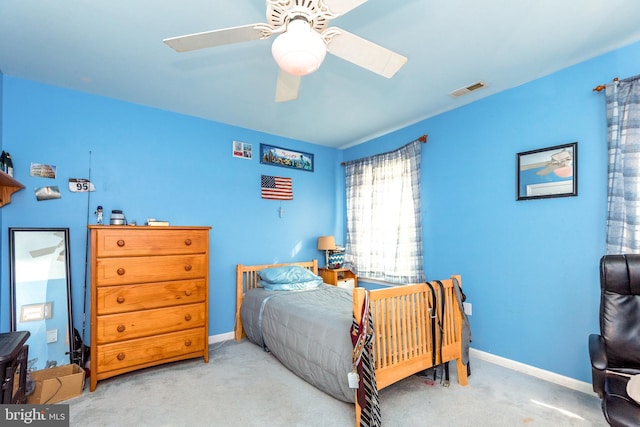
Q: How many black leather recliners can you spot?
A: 1